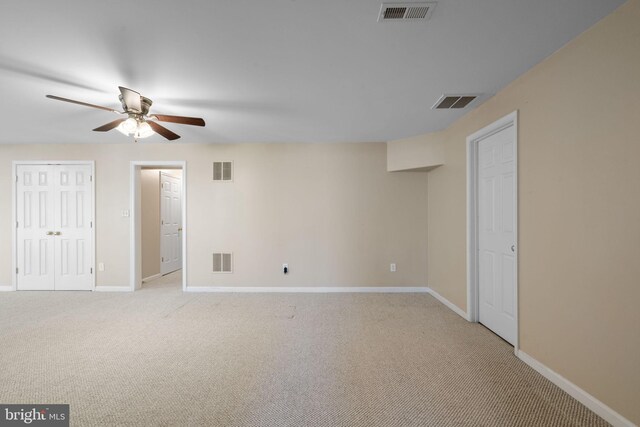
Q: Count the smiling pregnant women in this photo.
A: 0